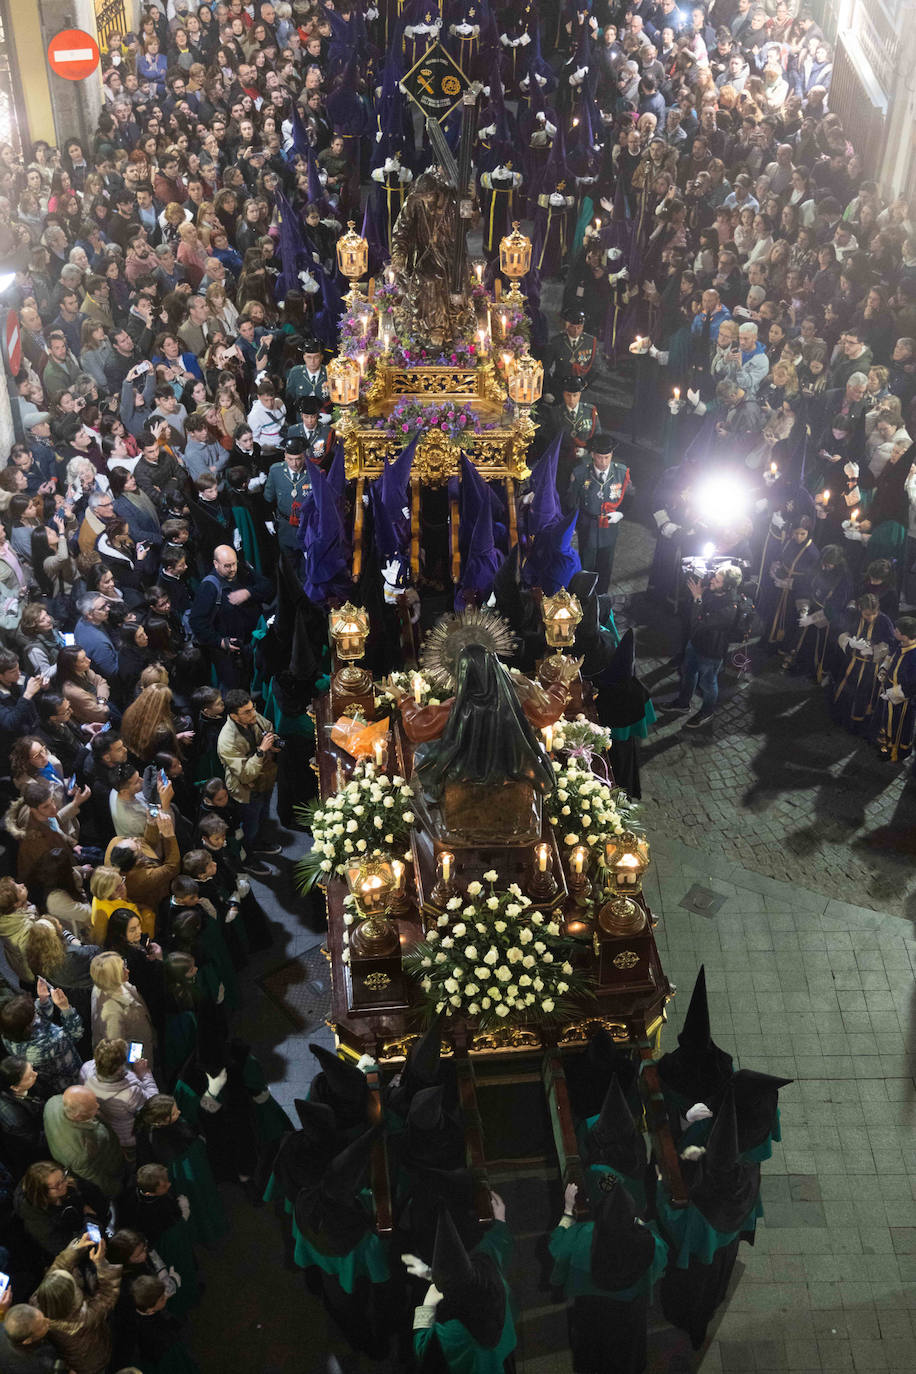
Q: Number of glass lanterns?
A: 8